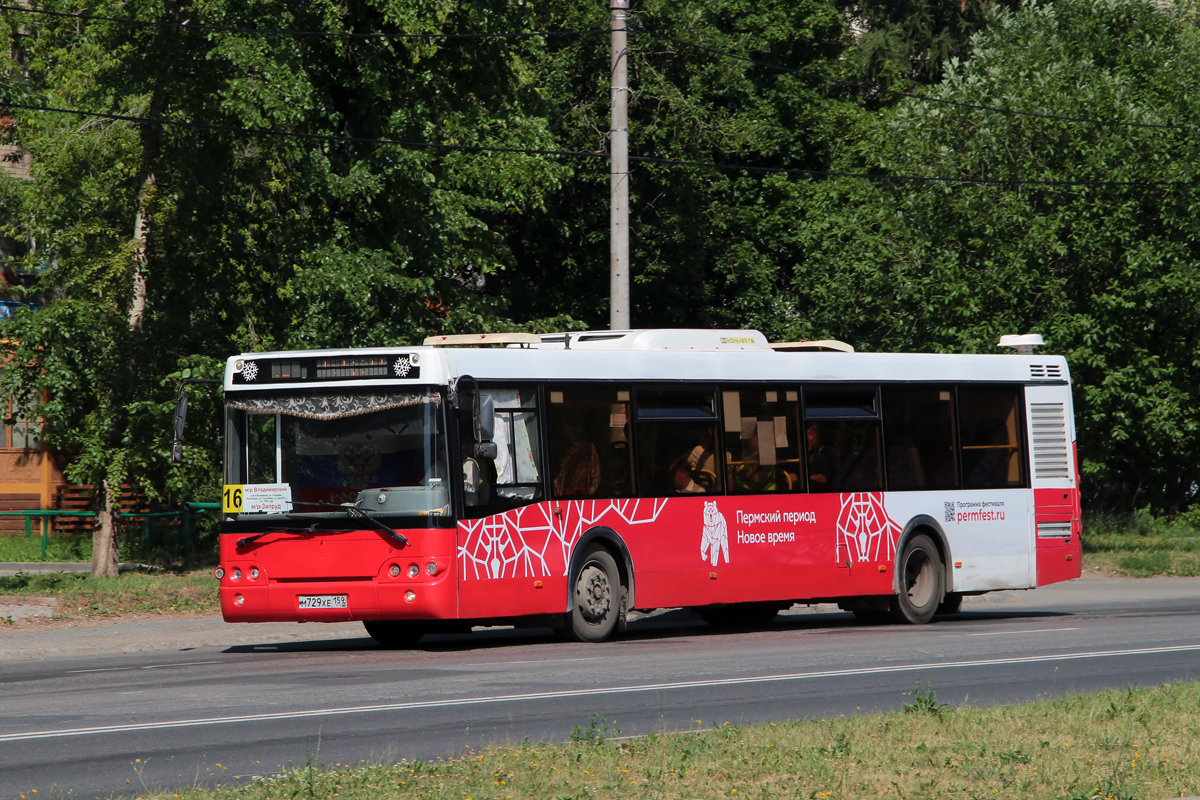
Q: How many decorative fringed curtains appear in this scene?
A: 1